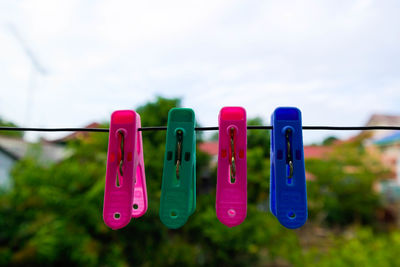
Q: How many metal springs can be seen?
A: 4